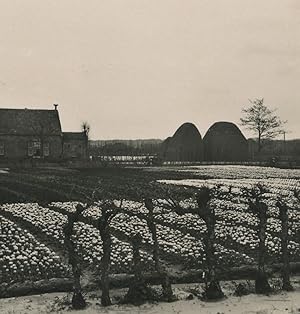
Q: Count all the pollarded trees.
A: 7